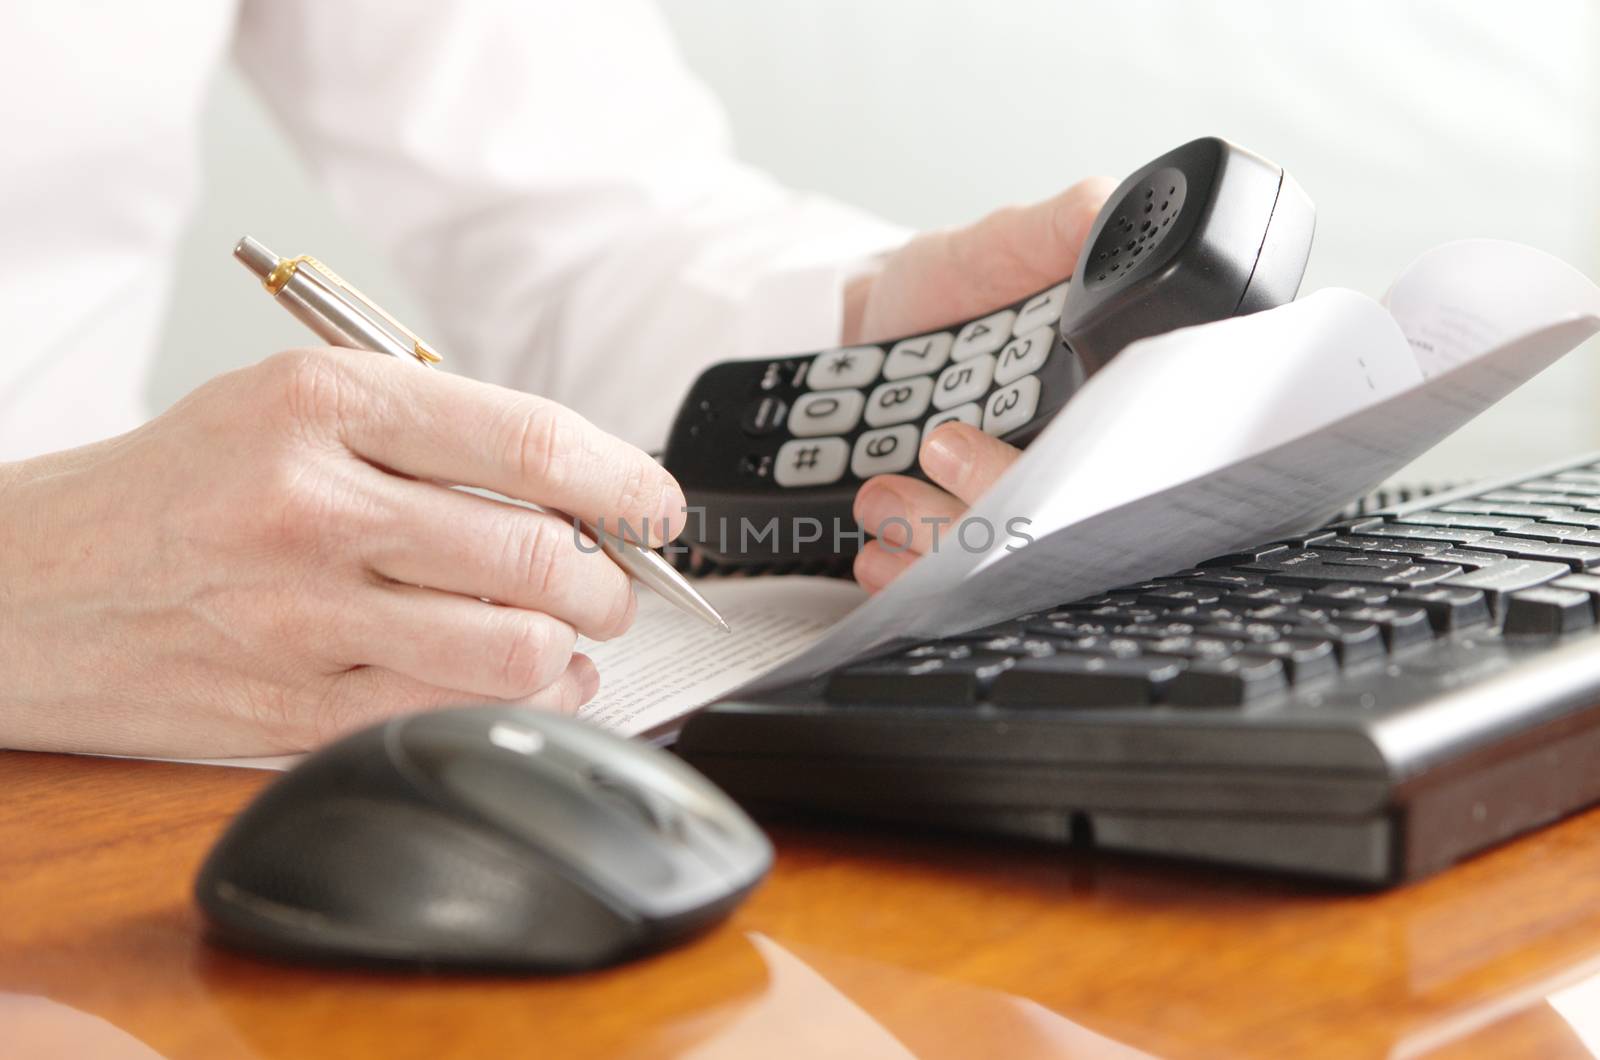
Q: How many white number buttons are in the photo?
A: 10